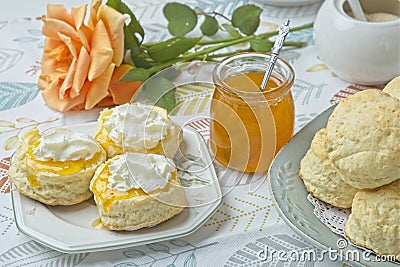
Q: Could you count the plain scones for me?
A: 4